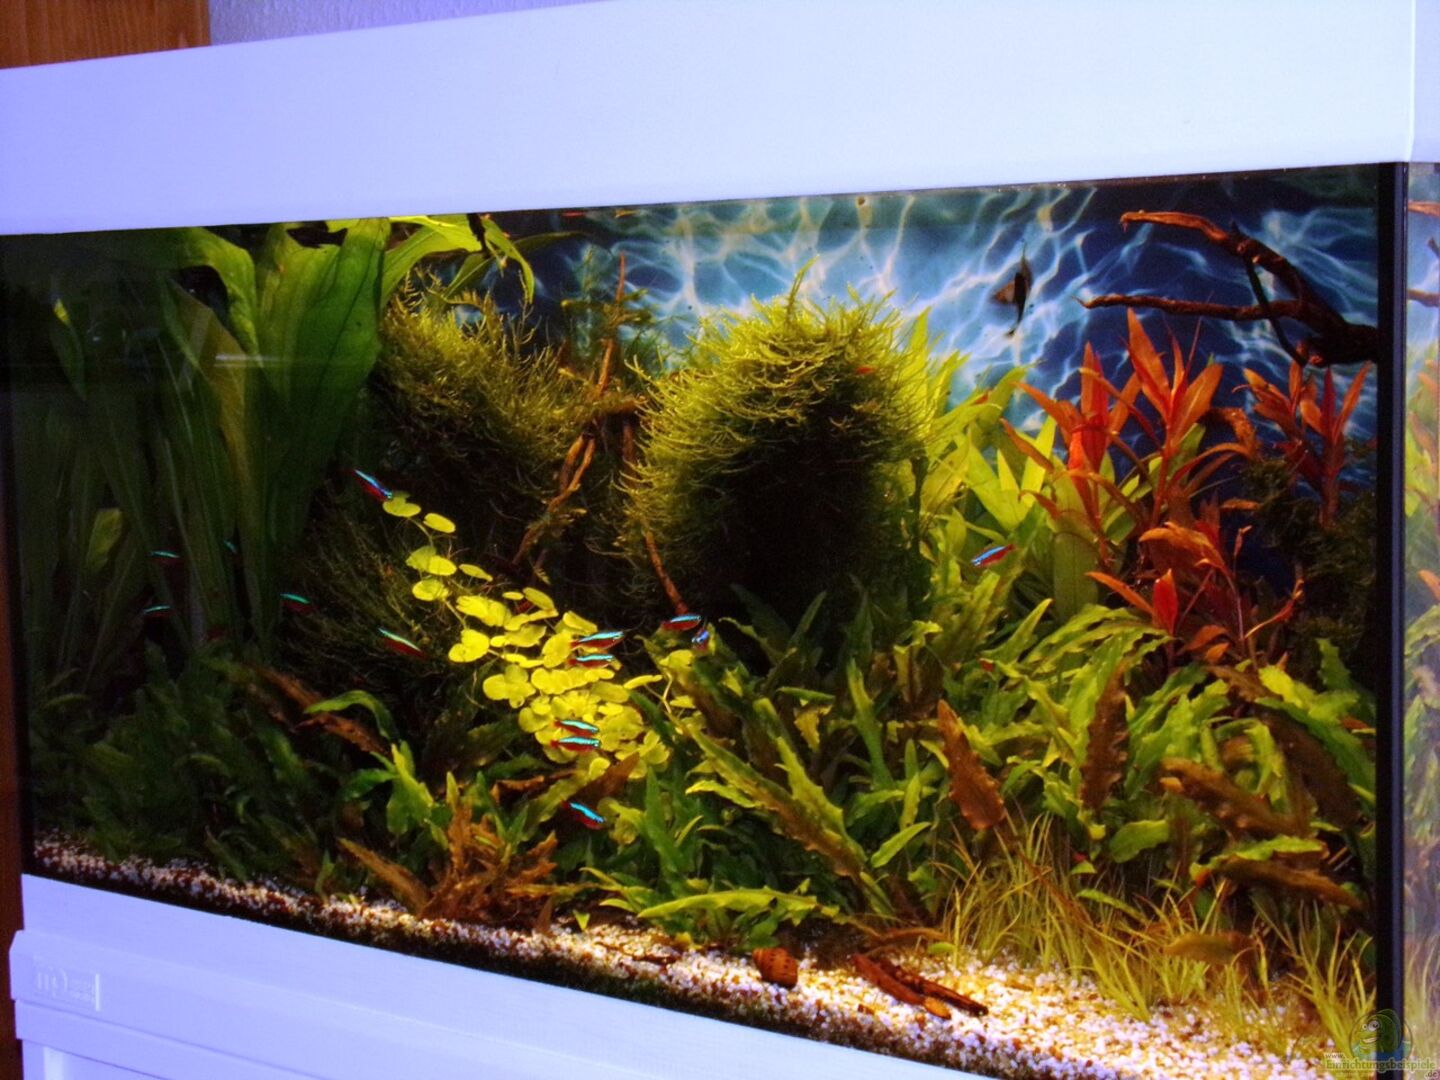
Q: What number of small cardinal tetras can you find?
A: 14